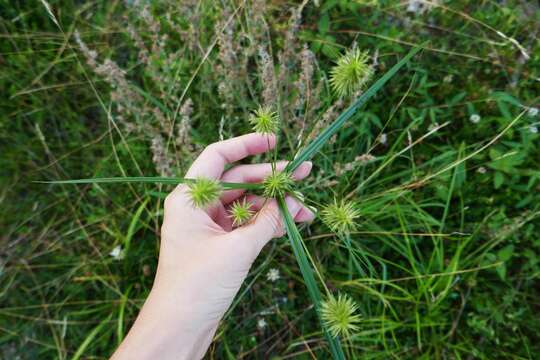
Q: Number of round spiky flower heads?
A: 7